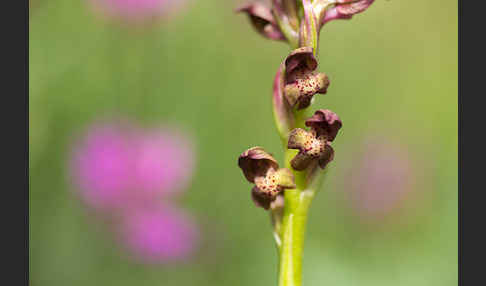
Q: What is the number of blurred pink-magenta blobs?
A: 5